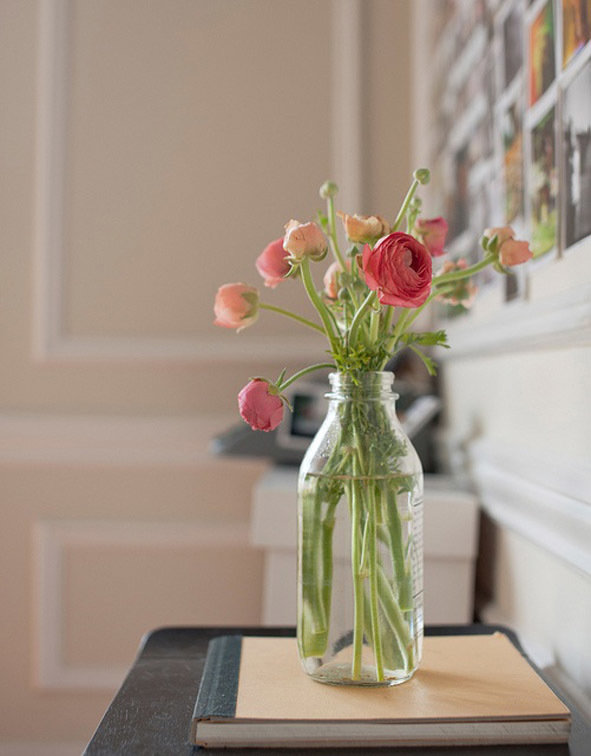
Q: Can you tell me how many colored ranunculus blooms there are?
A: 10